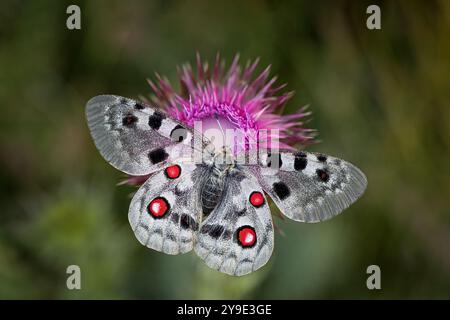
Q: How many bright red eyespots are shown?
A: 4